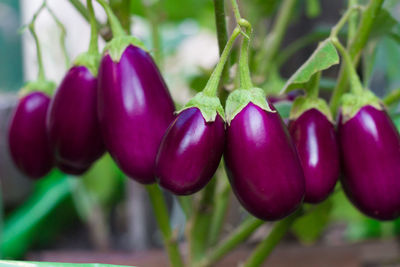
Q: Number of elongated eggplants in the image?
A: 7